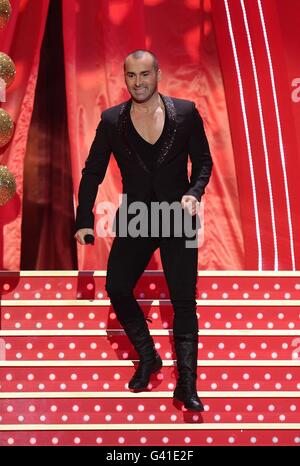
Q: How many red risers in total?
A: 6